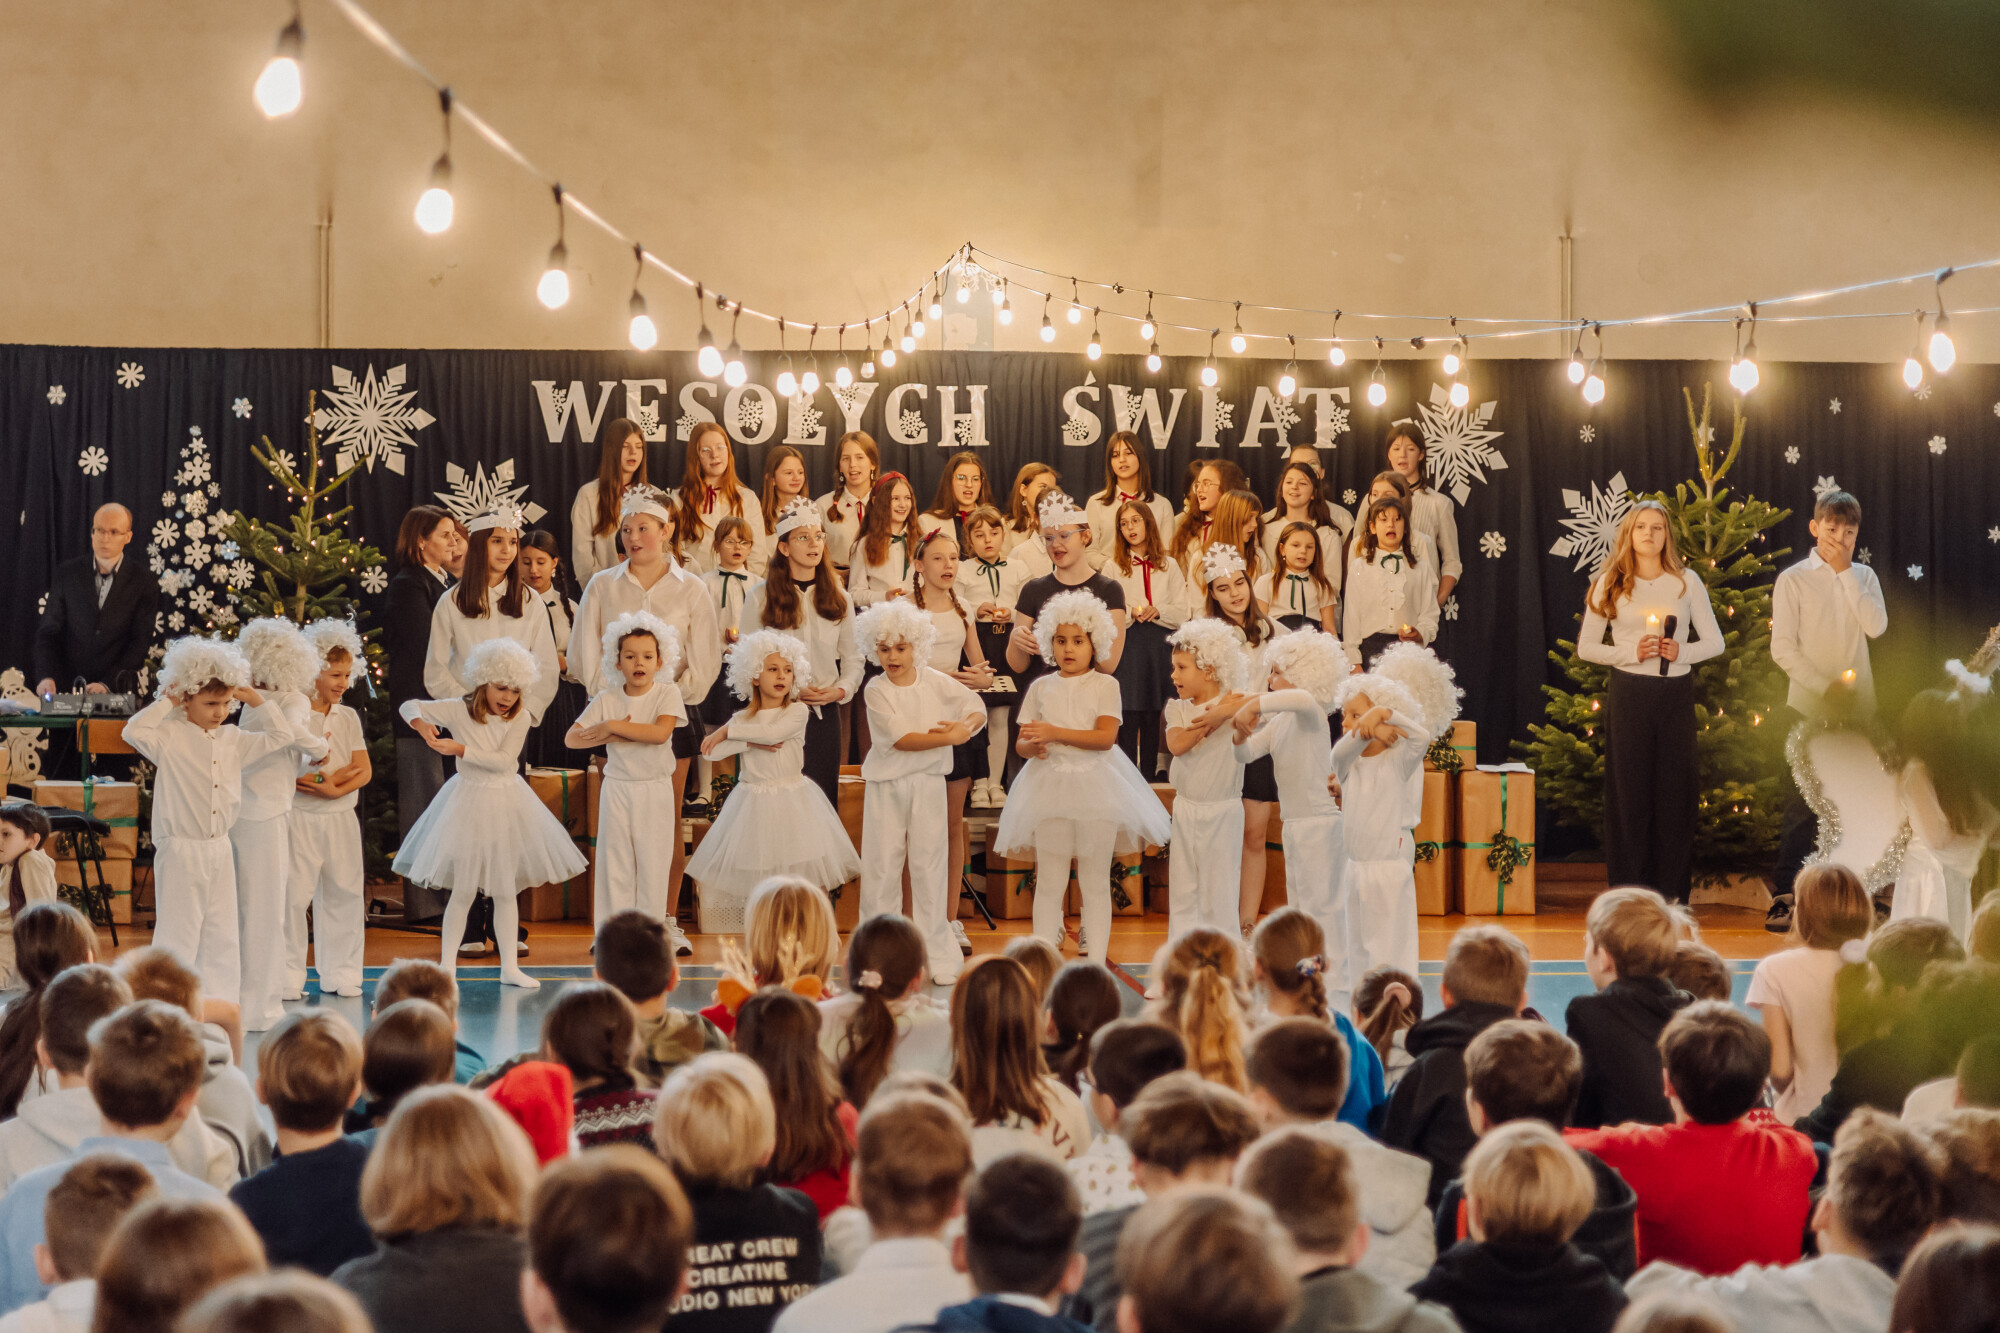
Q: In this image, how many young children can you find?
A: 12